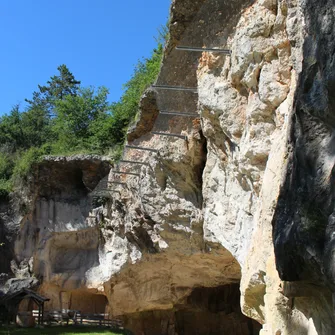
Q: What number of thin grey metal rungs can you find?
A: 9